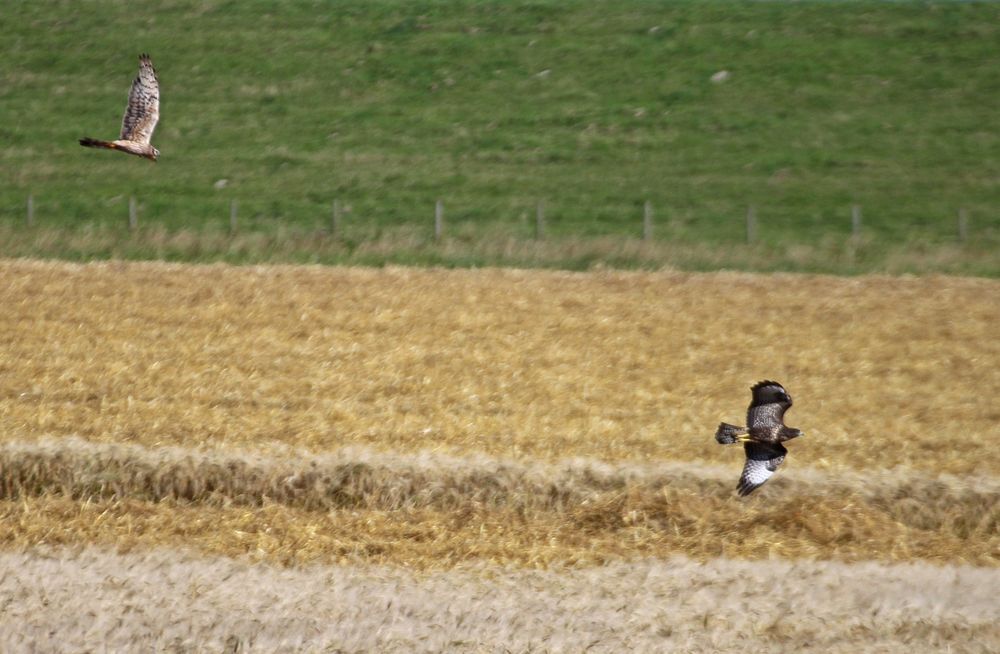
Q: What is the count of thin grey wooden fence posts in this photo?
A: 10